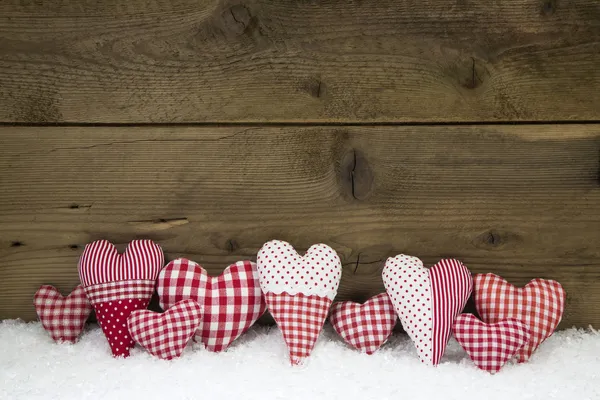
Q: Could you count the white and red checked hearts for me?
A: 6